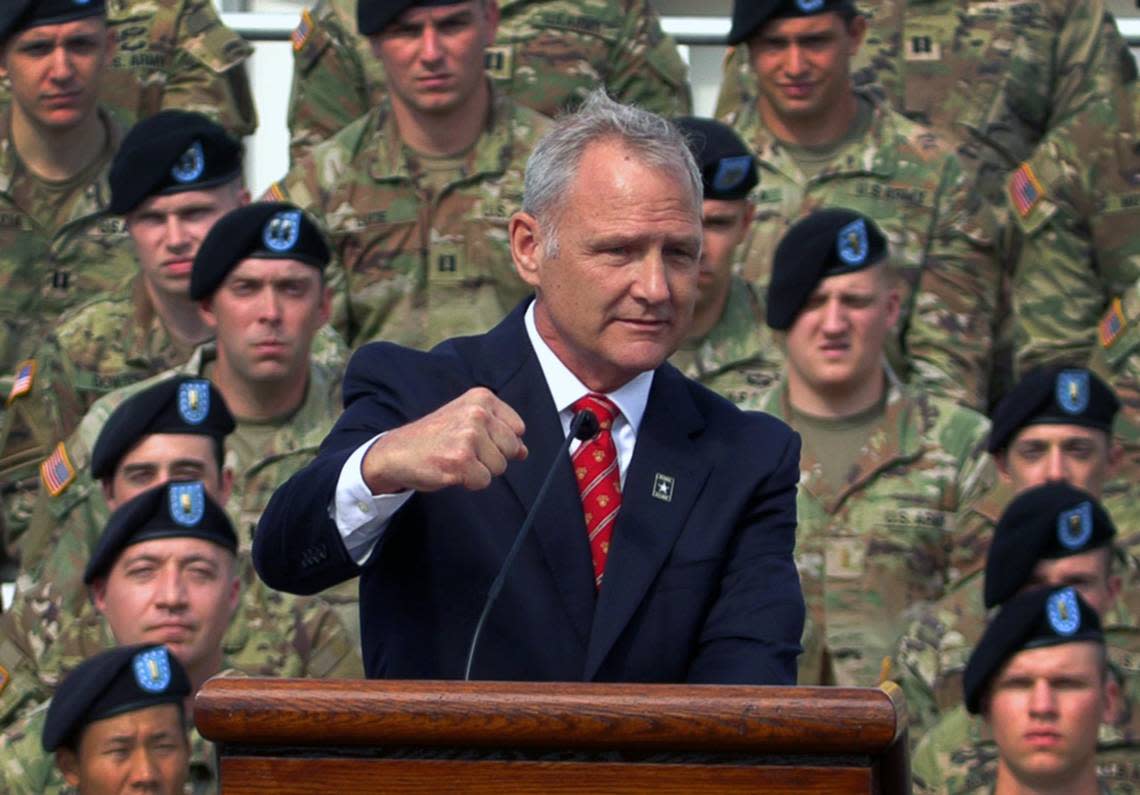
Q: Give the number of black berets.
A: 13